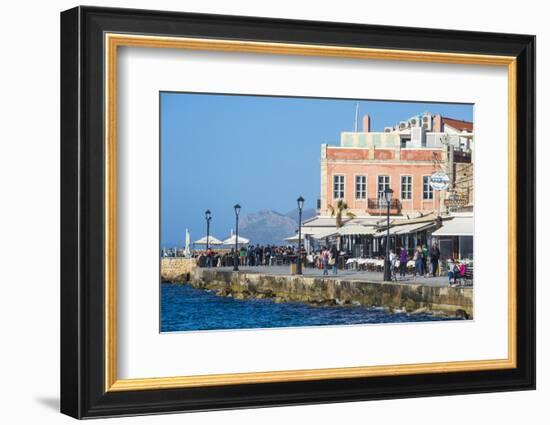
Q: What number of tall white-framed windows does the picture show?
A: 5